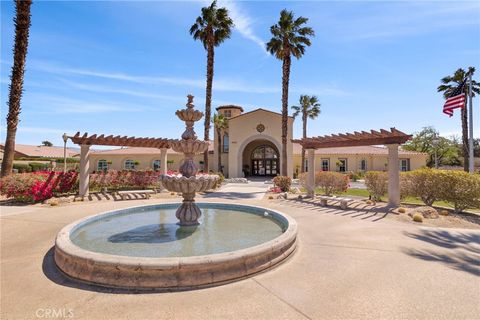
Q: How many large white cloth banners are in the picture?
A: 0